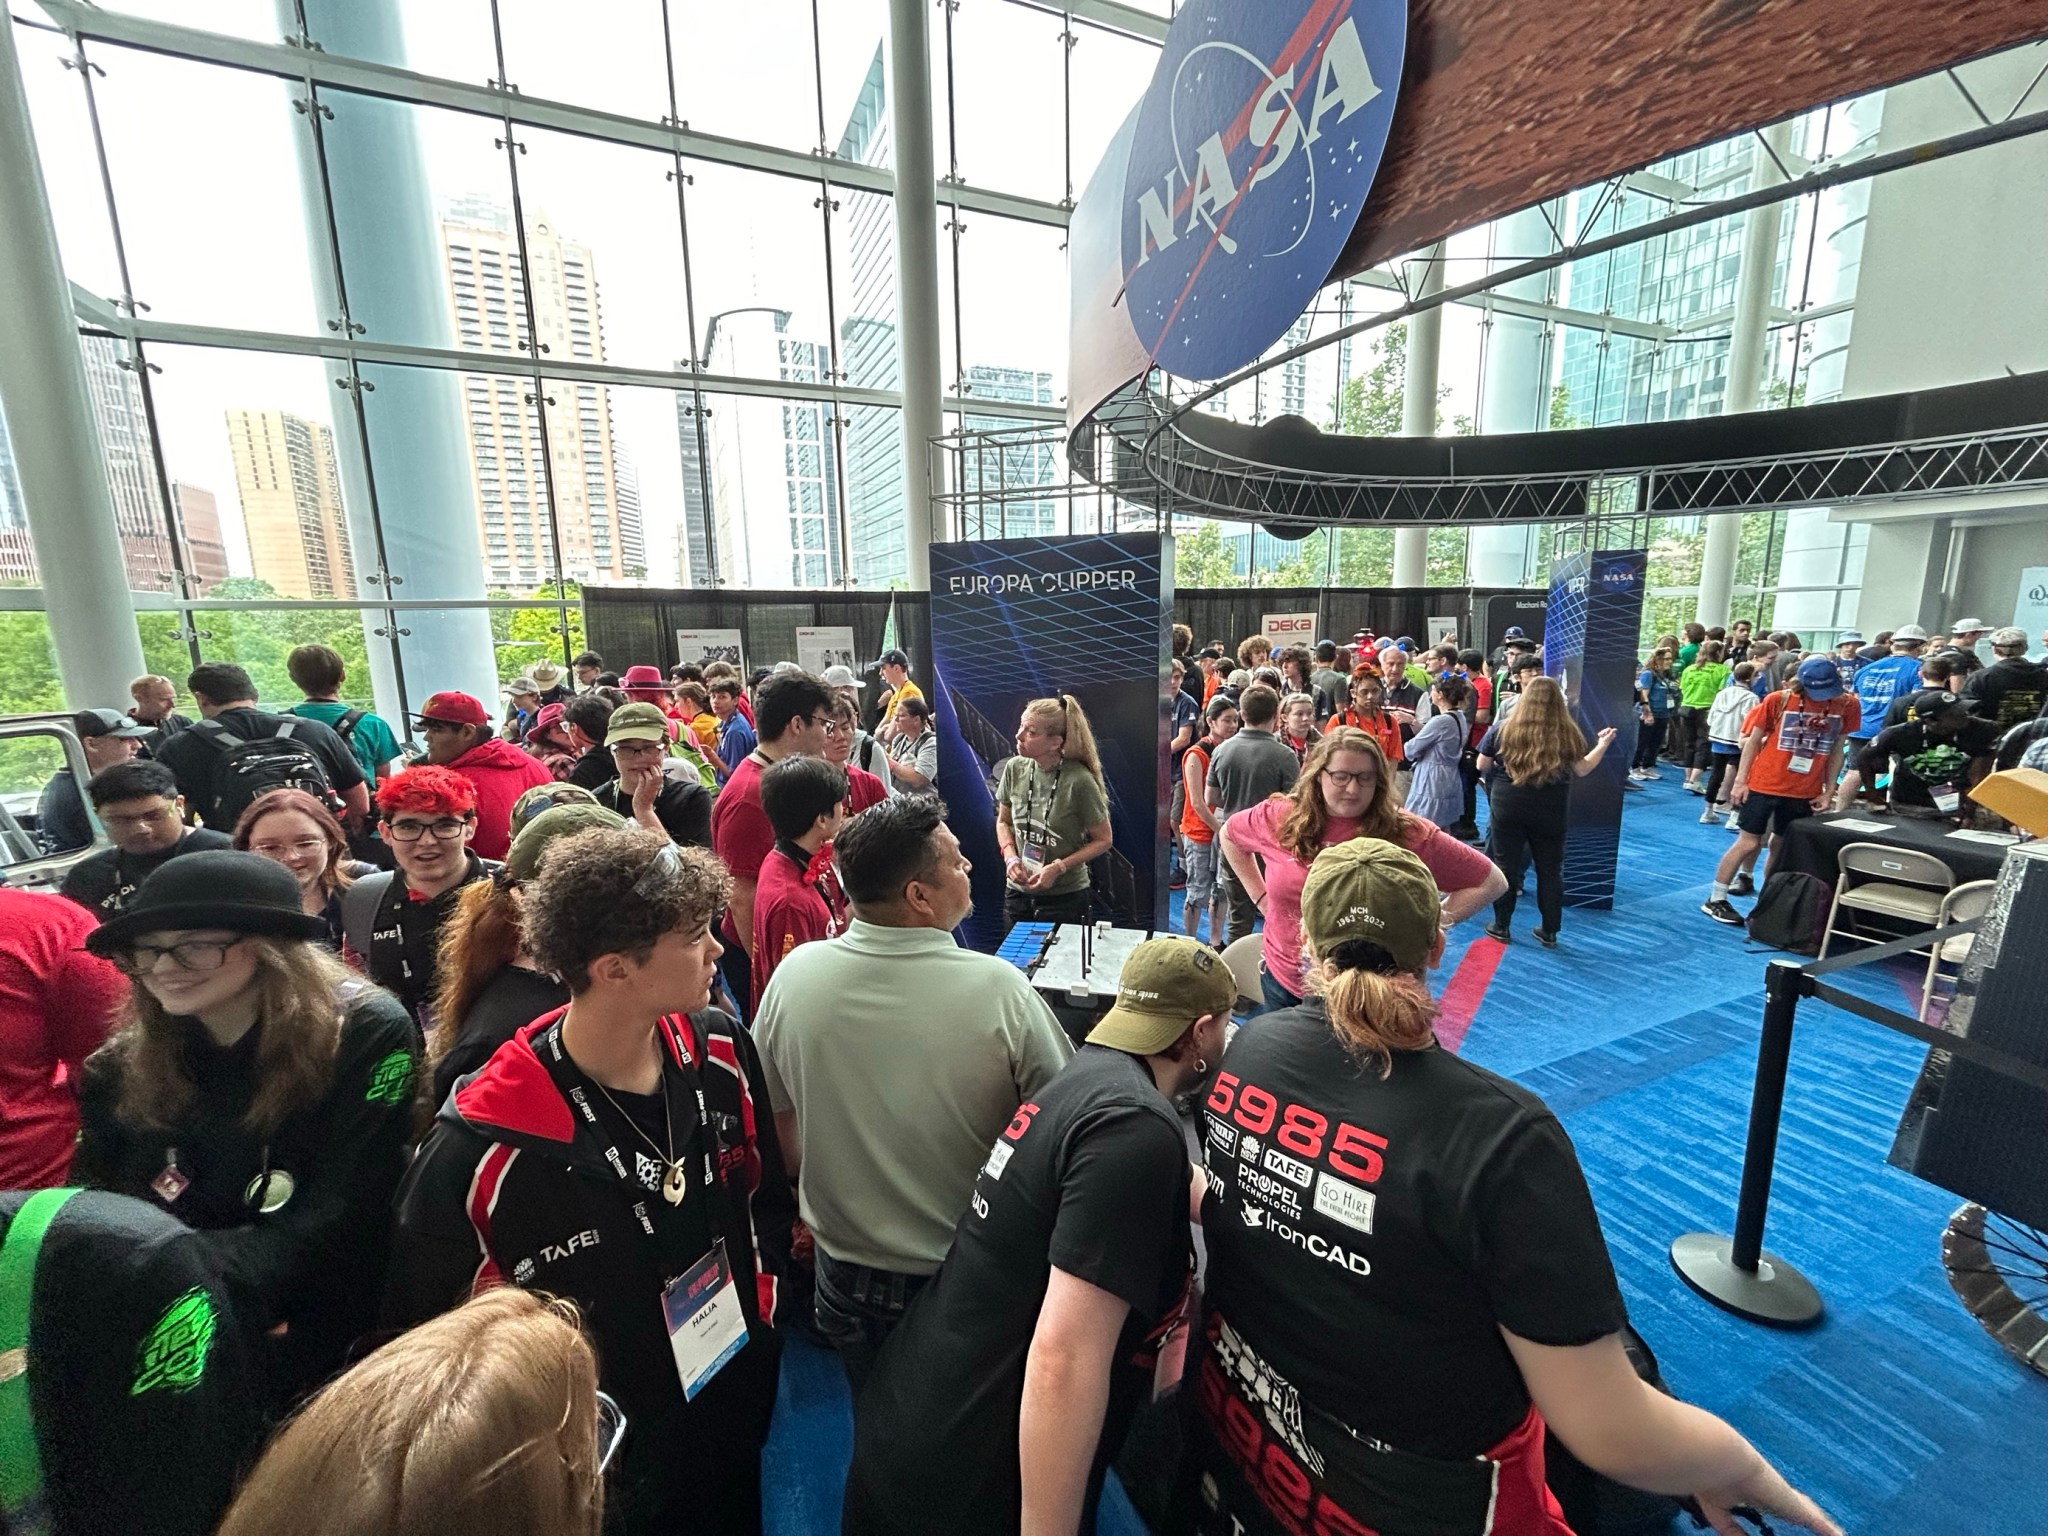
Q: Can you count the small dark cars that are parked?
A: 0